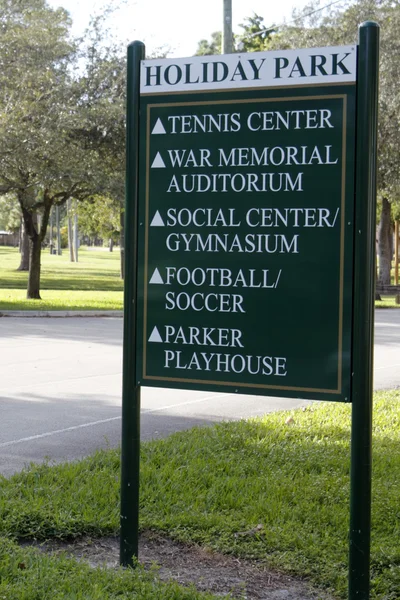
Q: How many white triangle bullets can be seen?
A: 5